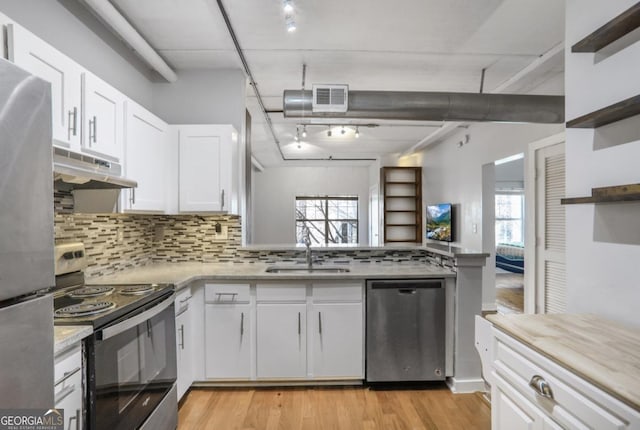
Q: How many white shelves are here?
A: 0